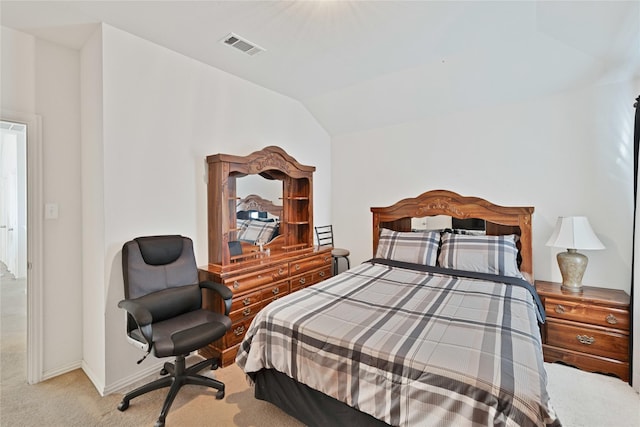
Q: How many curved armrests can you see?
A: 2